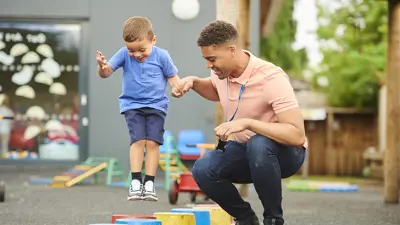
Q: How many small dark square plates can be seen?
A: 0